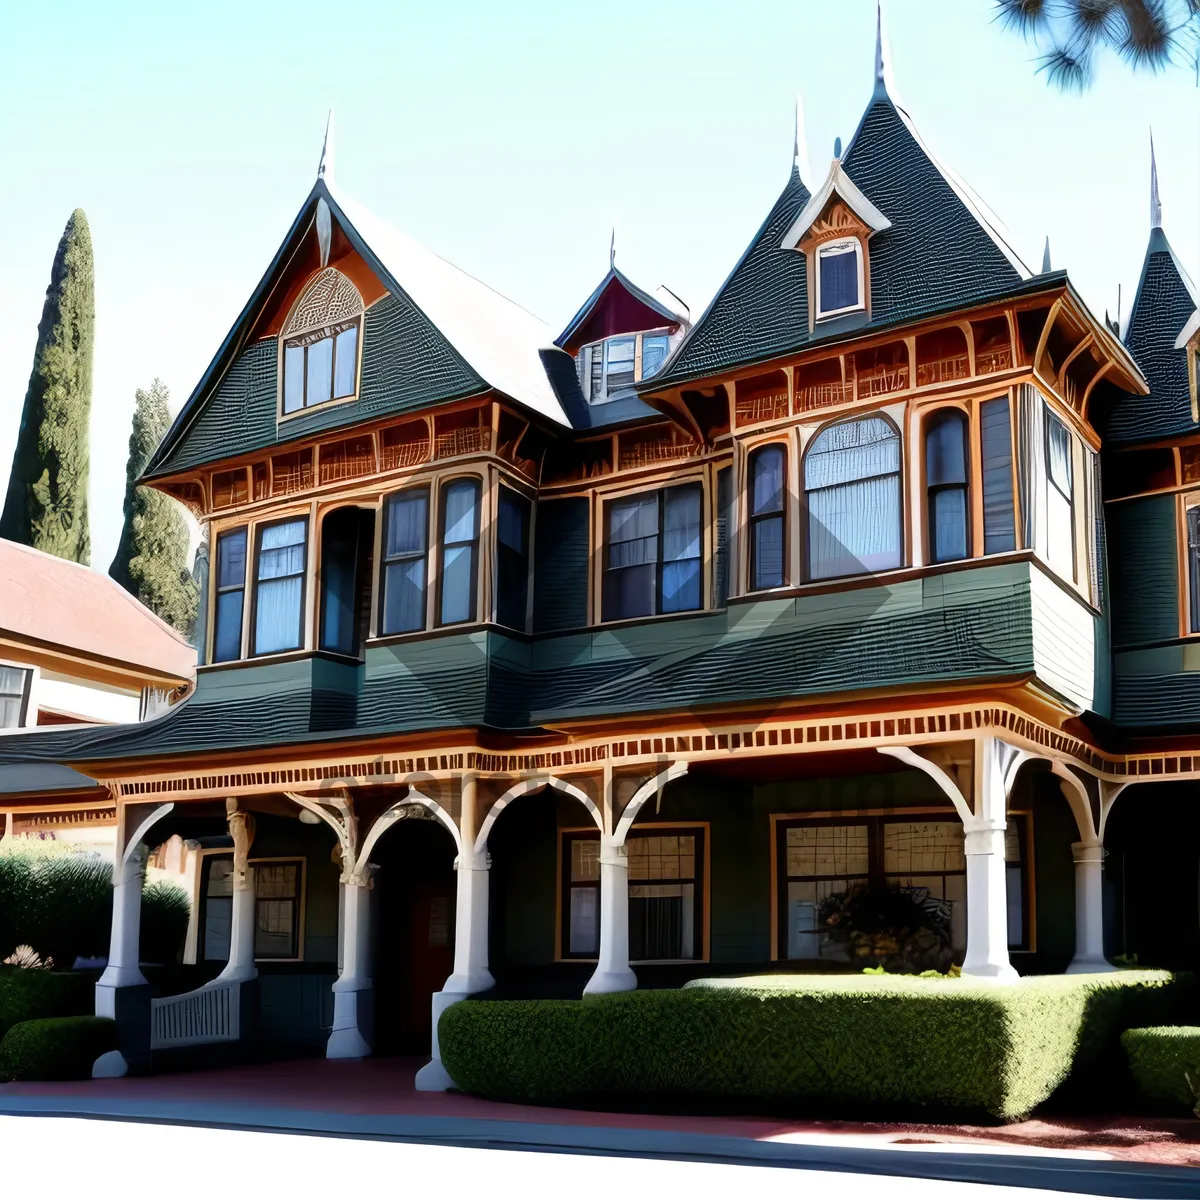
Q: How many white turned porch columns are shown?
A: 7